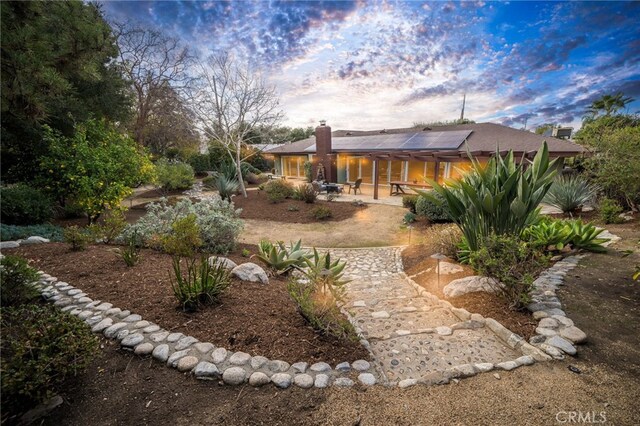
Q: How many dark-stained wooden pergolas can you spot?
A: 1